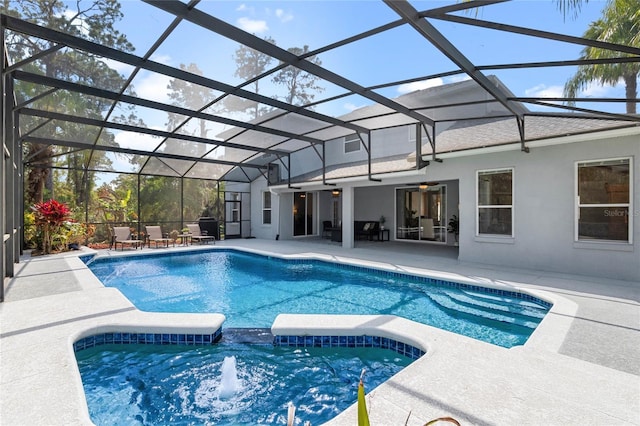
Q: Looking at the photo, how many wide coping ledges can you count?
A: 2